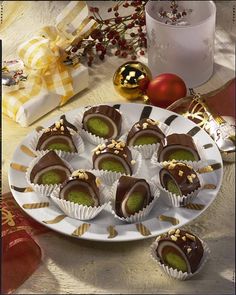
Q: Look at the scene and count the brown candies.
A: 10